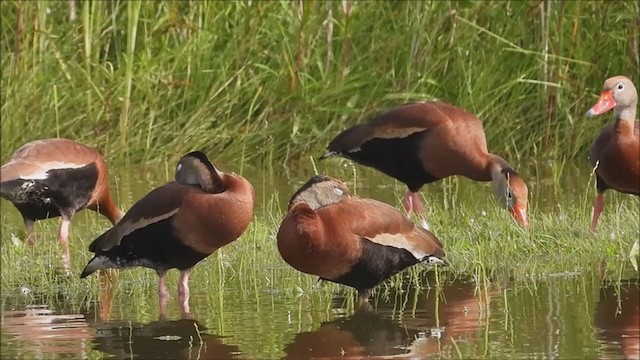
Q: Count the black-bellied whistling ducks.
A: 5